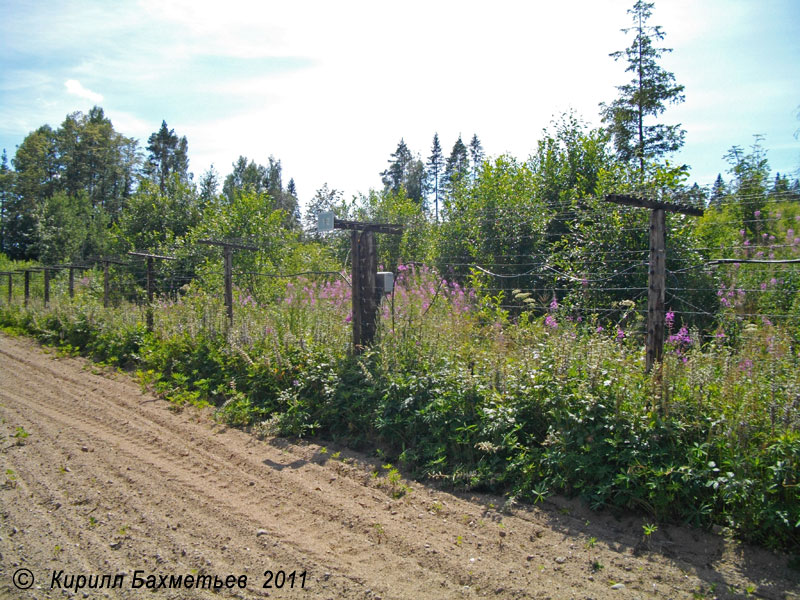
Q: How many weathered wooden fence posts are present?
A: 9